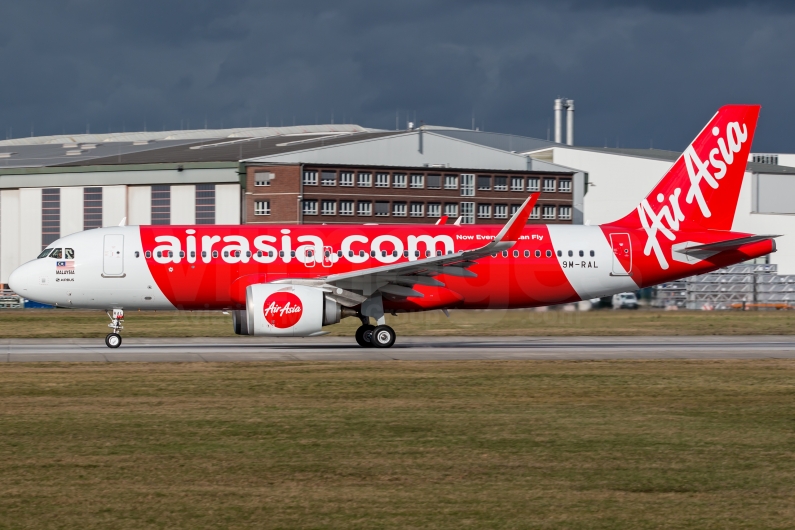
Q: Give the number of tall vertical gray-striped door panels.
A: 4